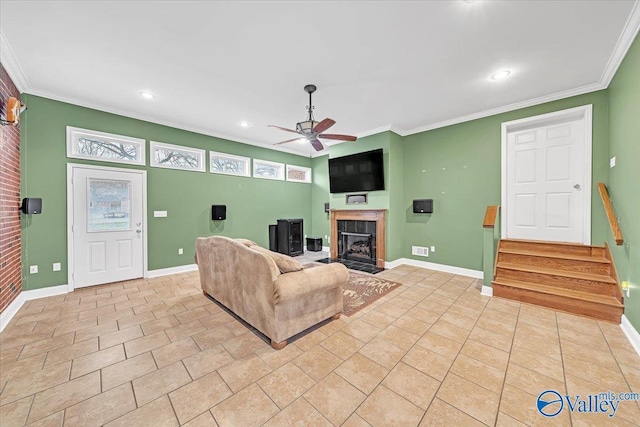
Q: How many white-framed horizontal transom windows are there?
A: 5